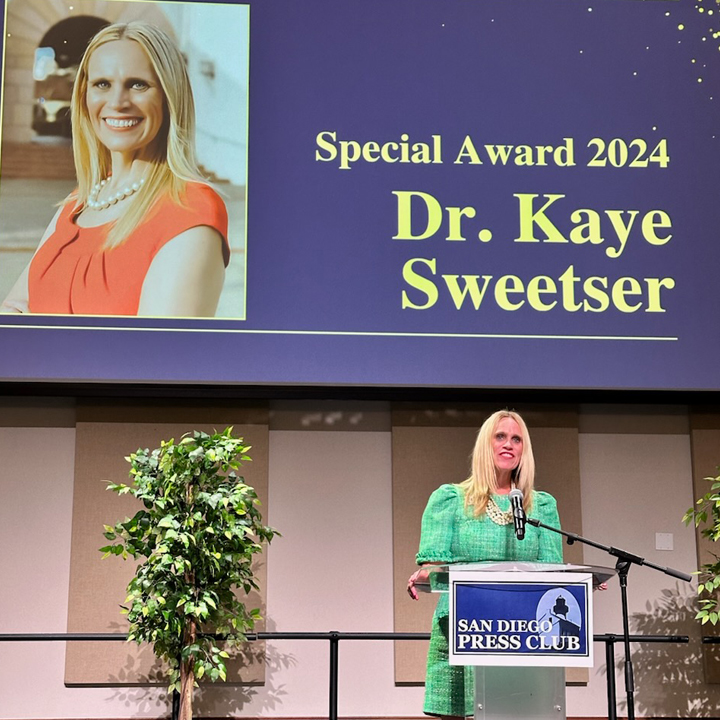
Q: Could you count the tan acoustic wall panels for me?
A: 3